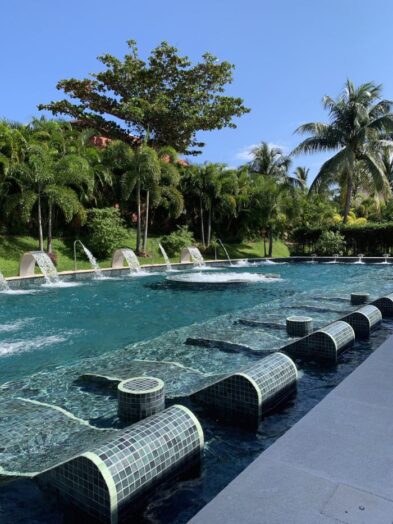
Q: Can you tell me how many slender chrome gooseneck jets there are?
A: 3